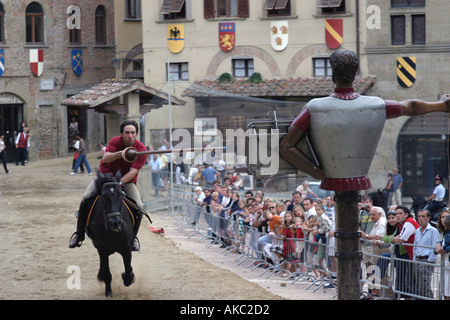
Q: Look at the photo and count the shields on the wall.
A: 8